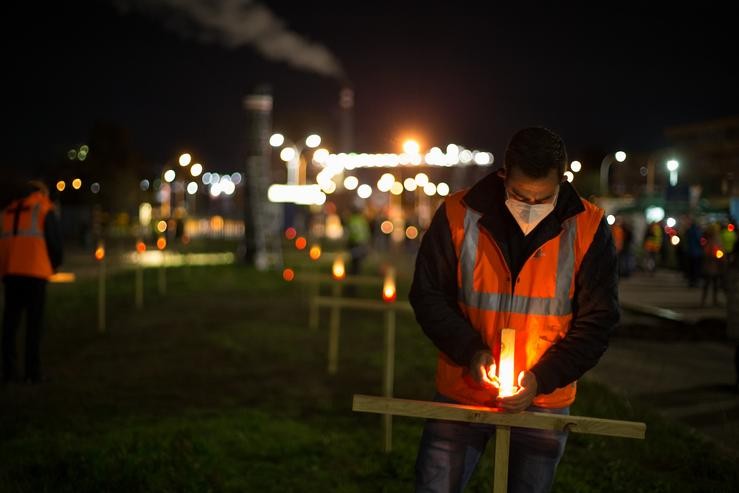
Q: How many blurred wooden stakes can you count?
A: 6